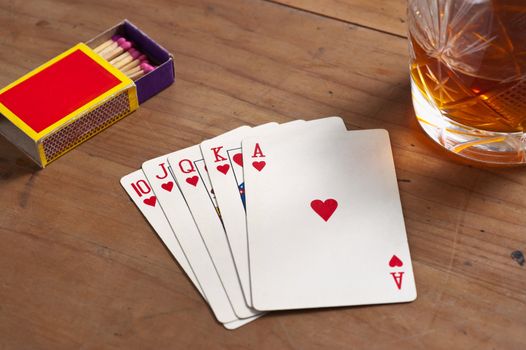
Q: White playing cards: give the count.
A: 5